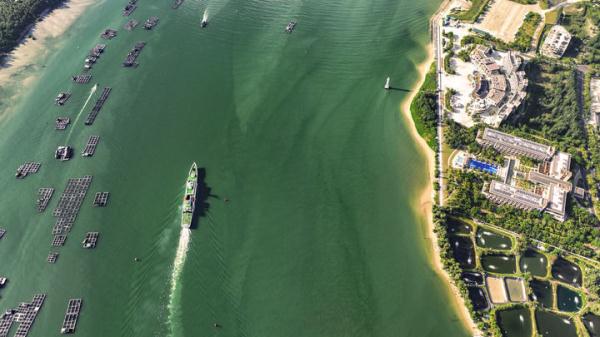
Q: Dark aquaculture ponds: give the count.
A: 13